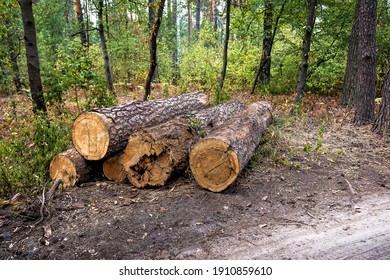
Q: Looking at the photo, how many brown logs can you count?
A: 5